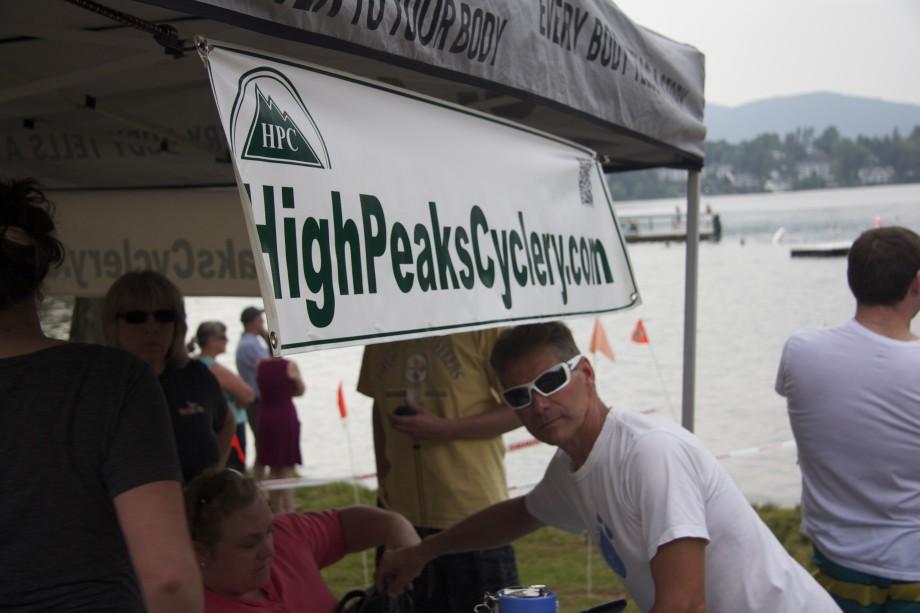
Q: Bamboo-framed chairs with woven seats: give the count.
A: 0